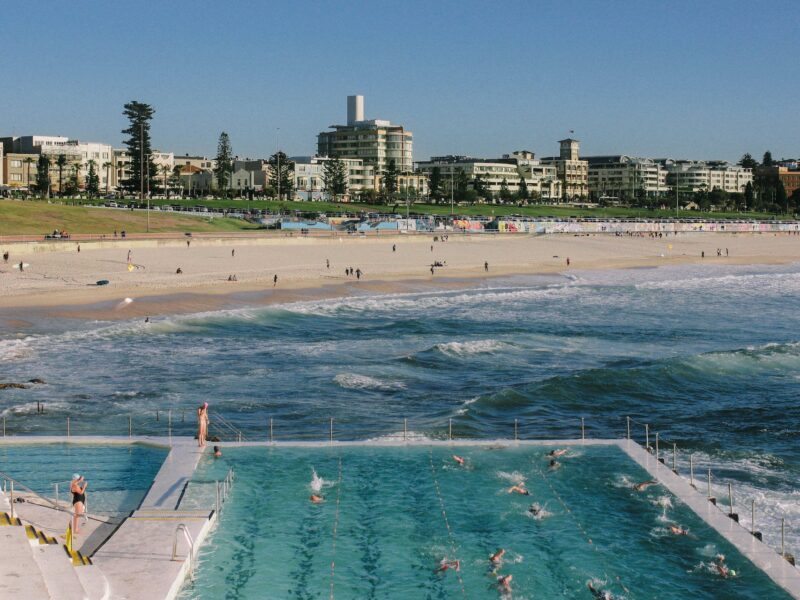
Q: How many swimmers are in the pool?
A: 14